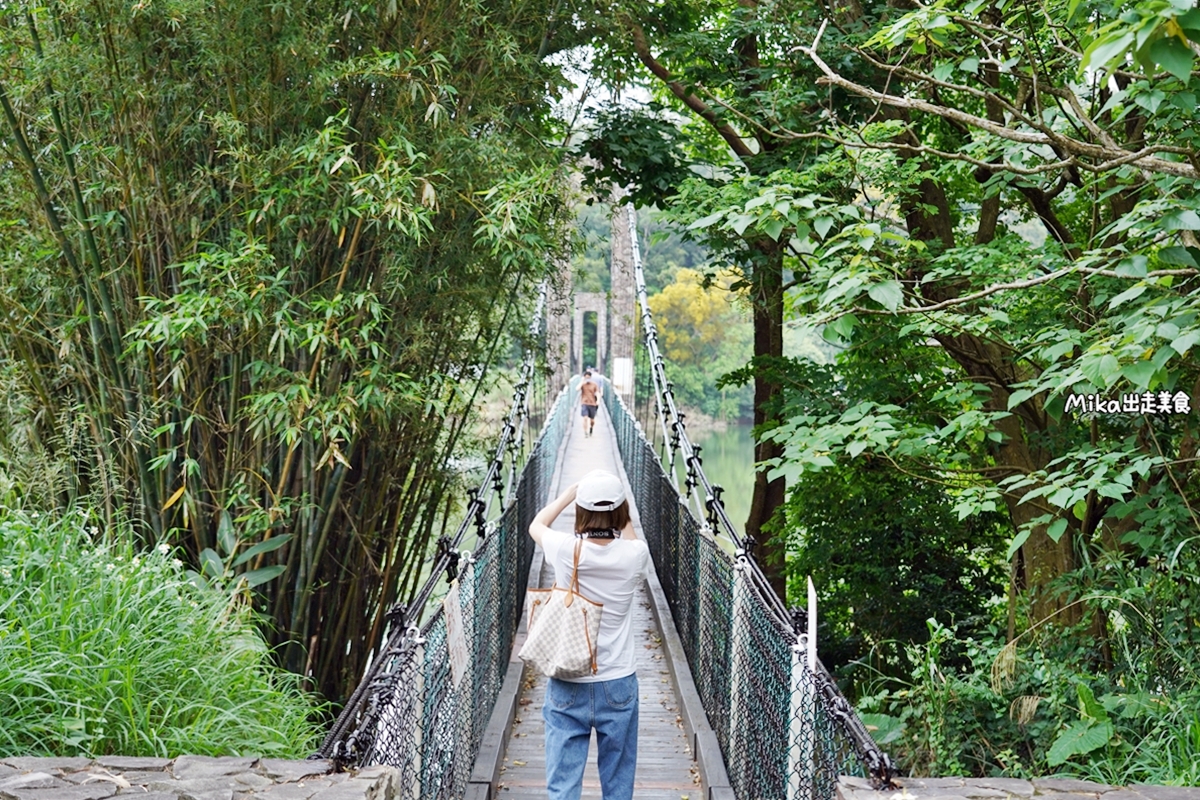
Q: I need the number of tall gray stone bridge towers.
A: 2